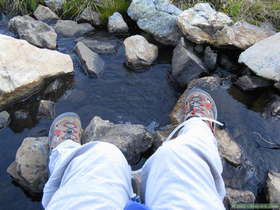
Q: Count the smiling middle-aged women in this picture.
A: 0